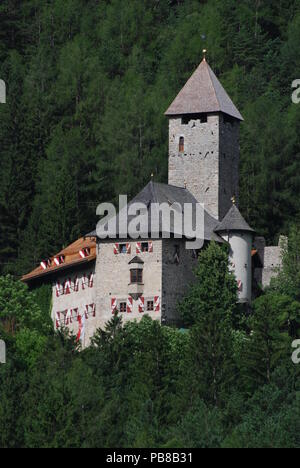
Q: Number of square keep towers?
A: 1